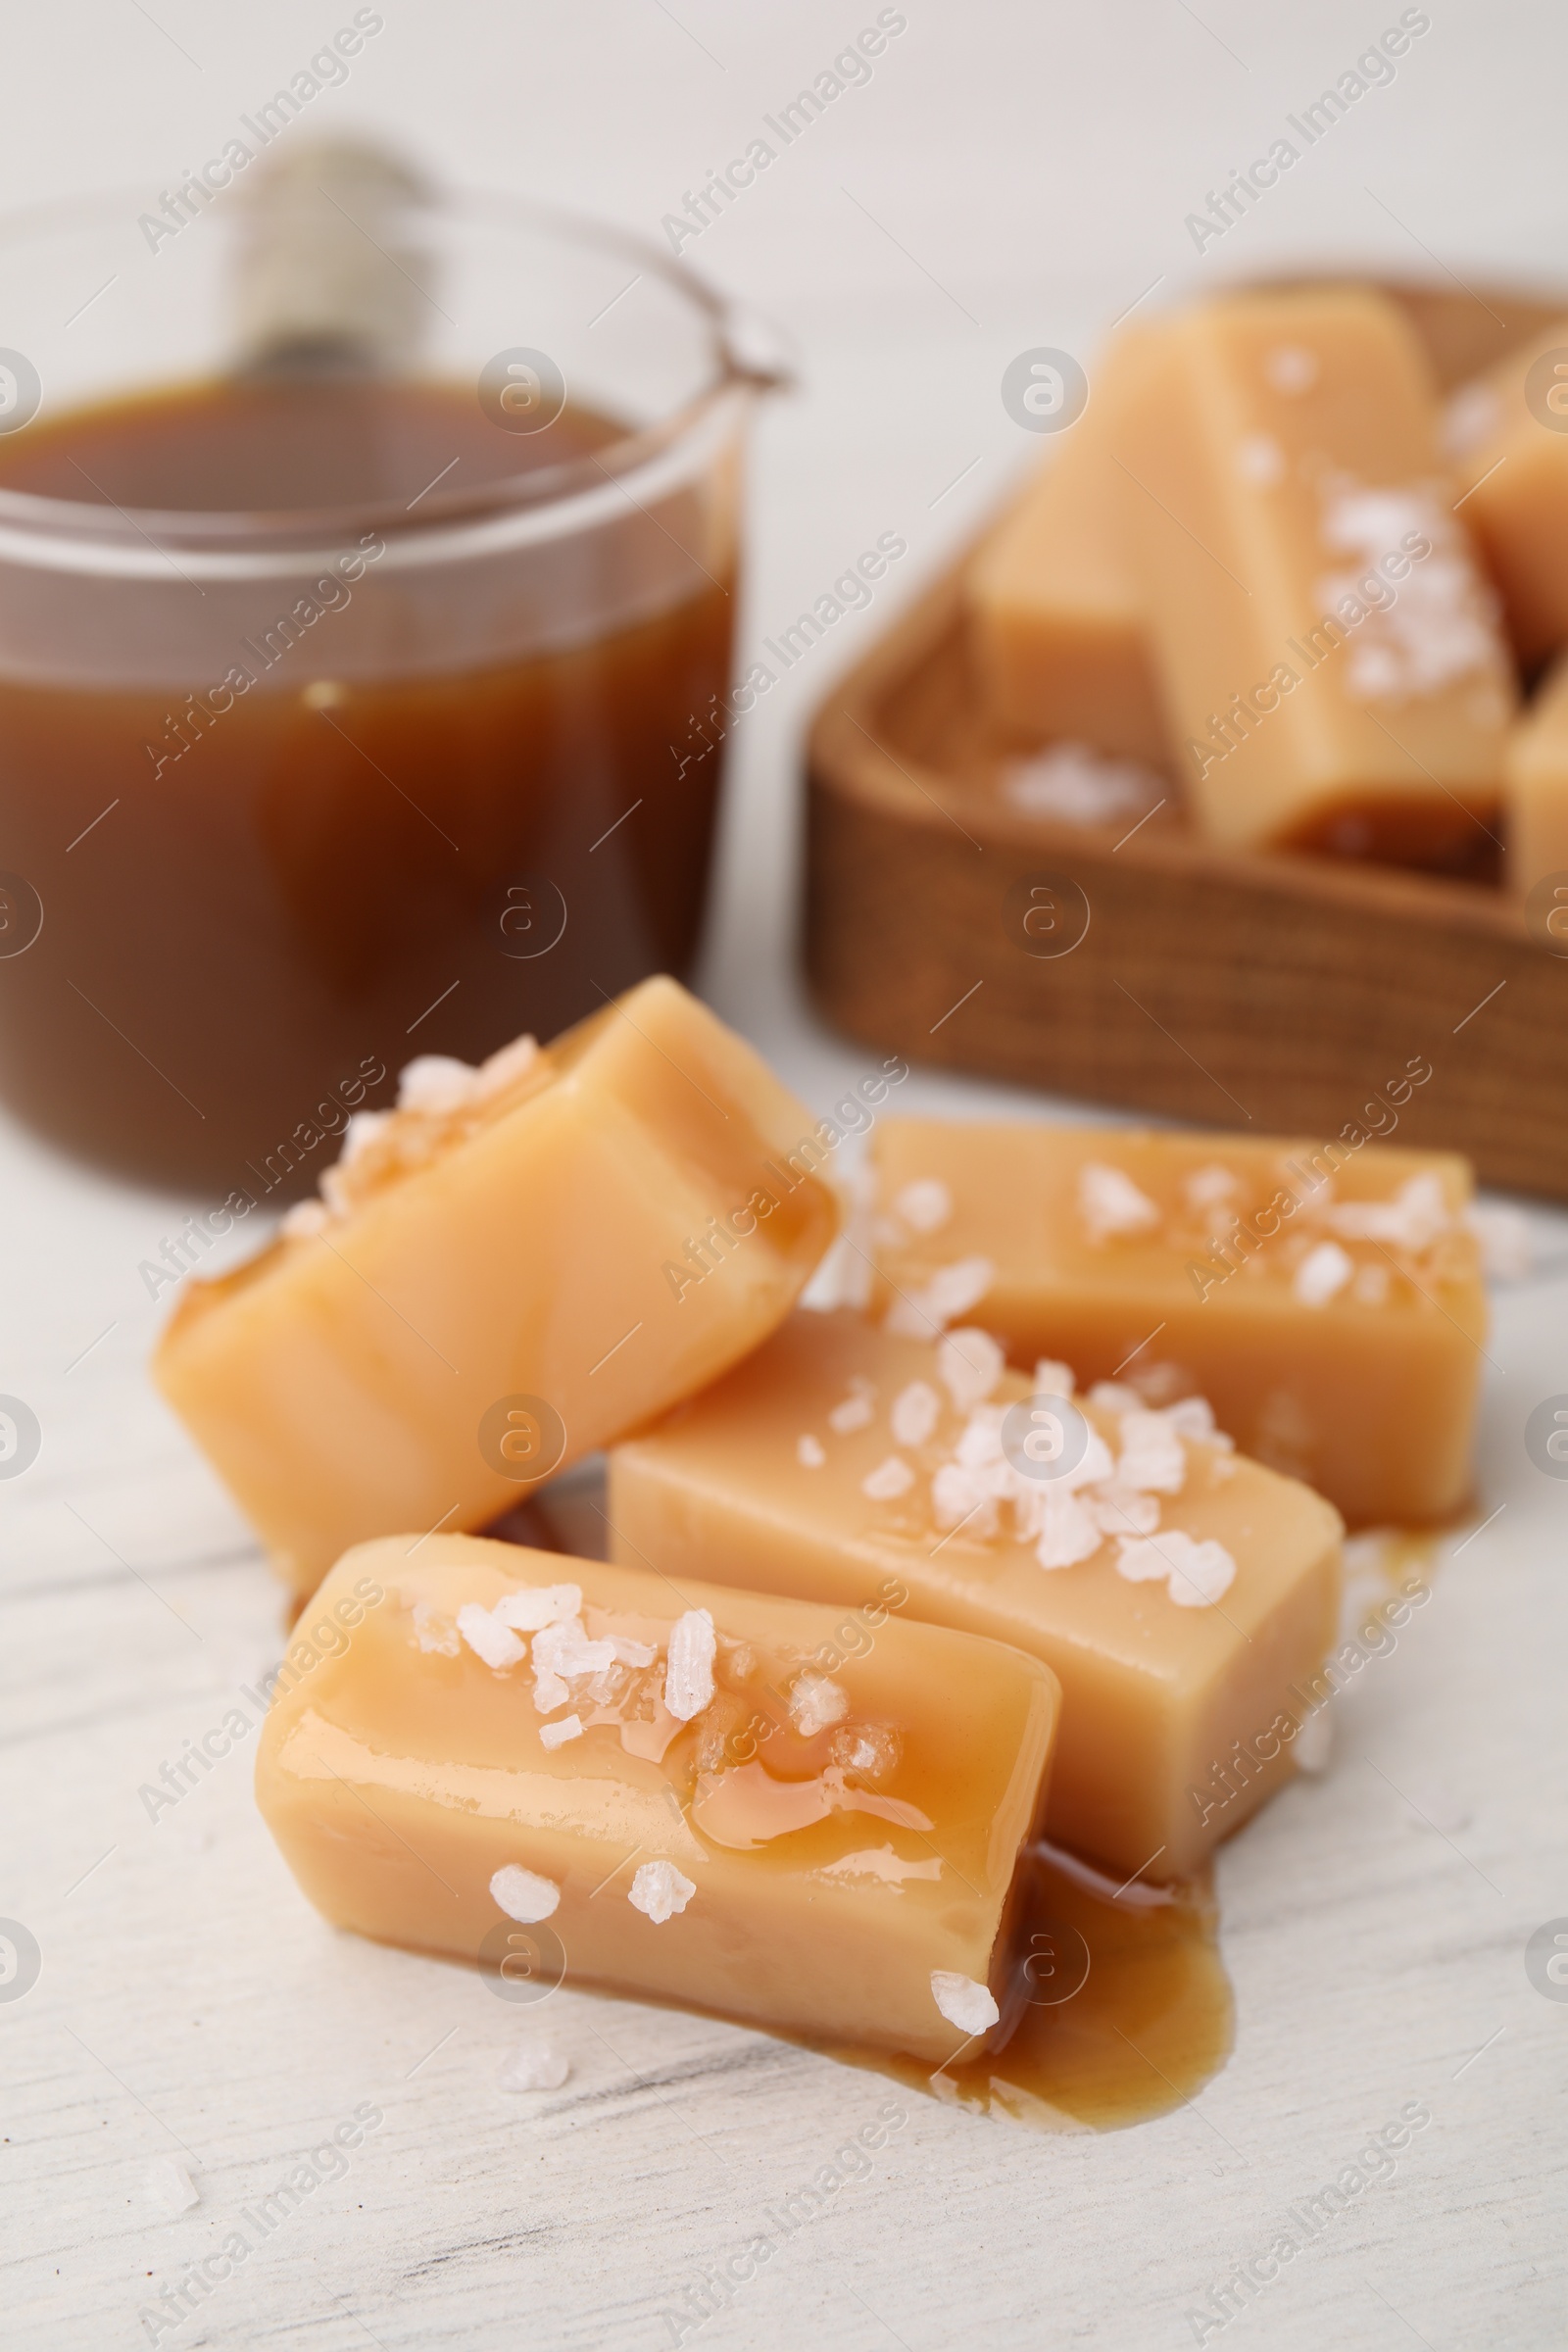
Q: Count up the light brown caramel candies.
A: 8